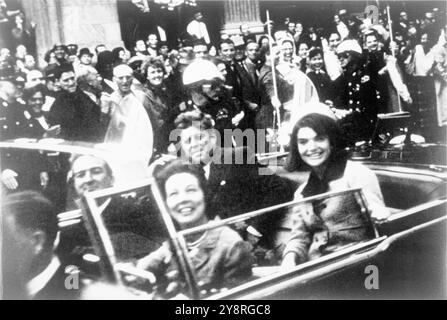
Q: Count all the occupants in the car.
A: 5